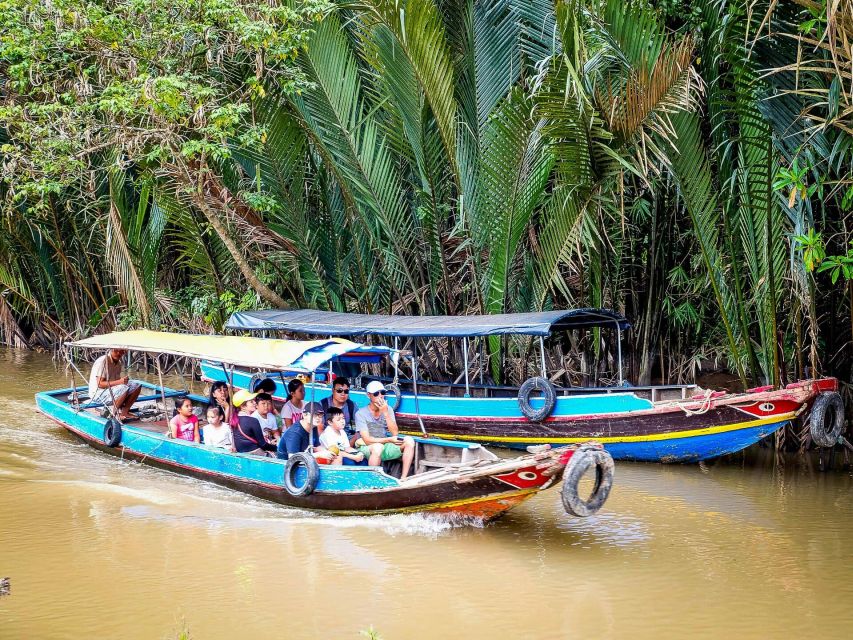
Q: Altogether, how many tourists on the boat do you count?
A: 11